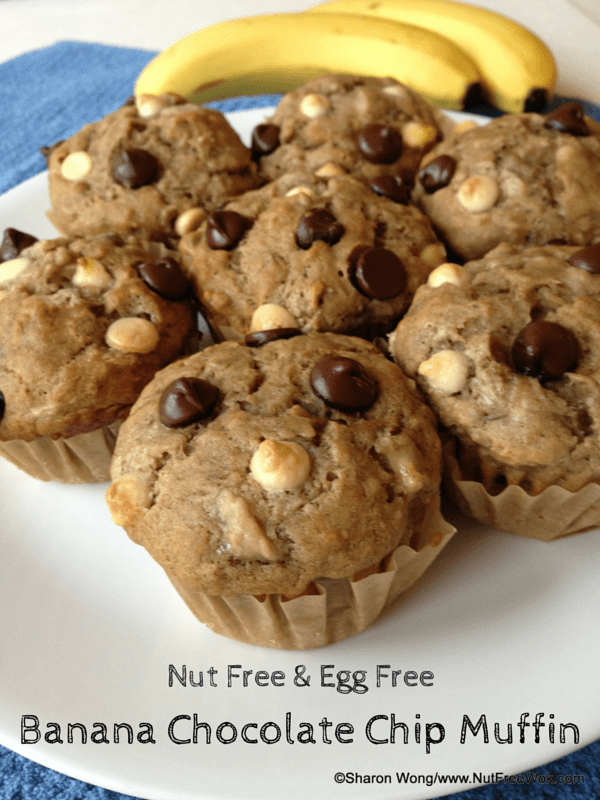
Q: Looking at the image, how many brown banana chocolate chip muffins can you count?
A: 7